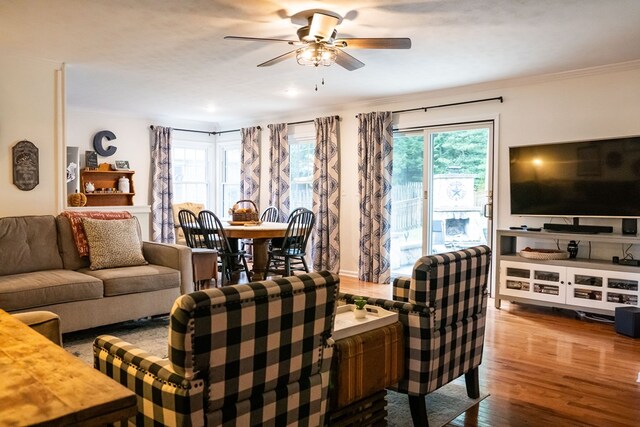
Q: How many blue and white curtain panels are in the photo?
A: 5